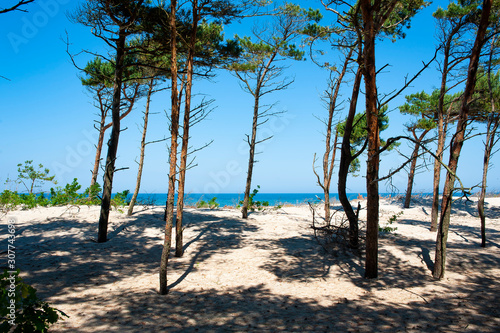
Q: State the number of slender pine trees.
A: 13